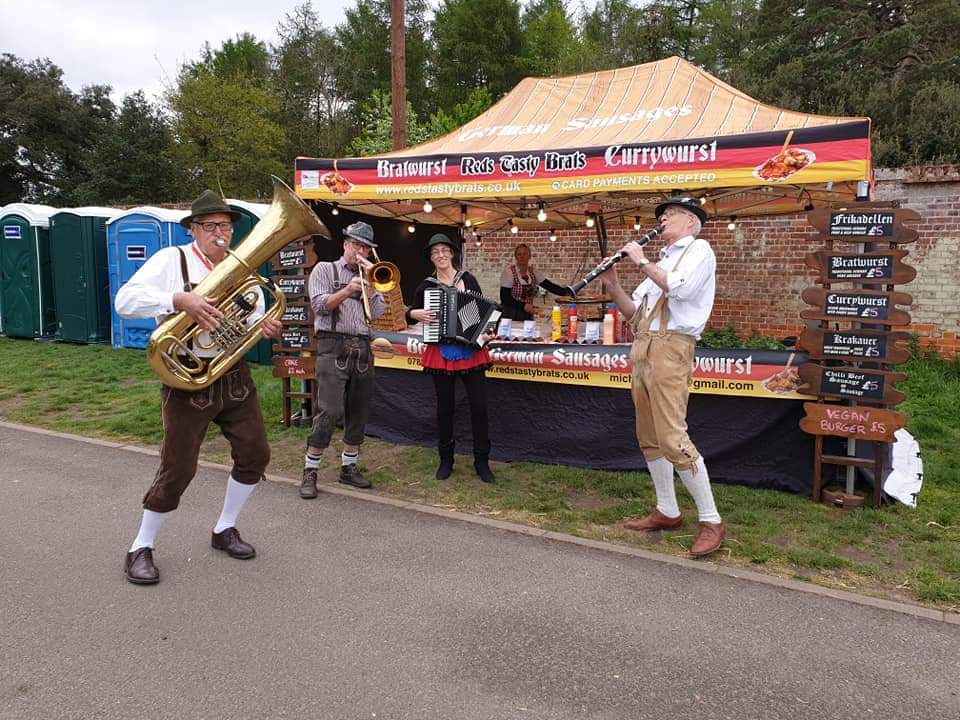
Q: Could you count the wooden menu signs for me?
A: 11